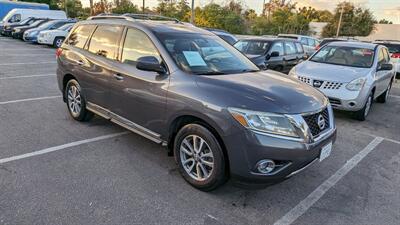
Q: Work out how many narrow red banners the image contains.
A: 1